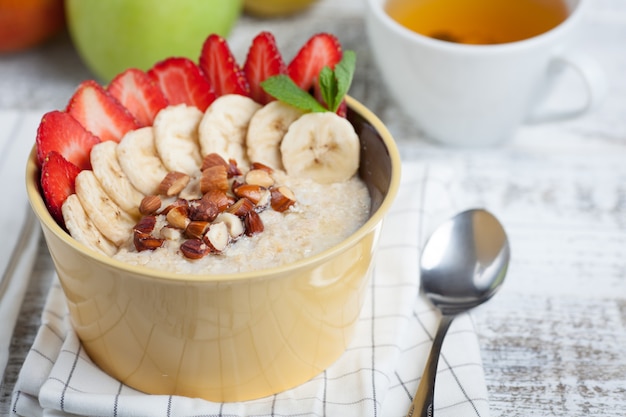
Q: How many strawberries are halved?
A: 8